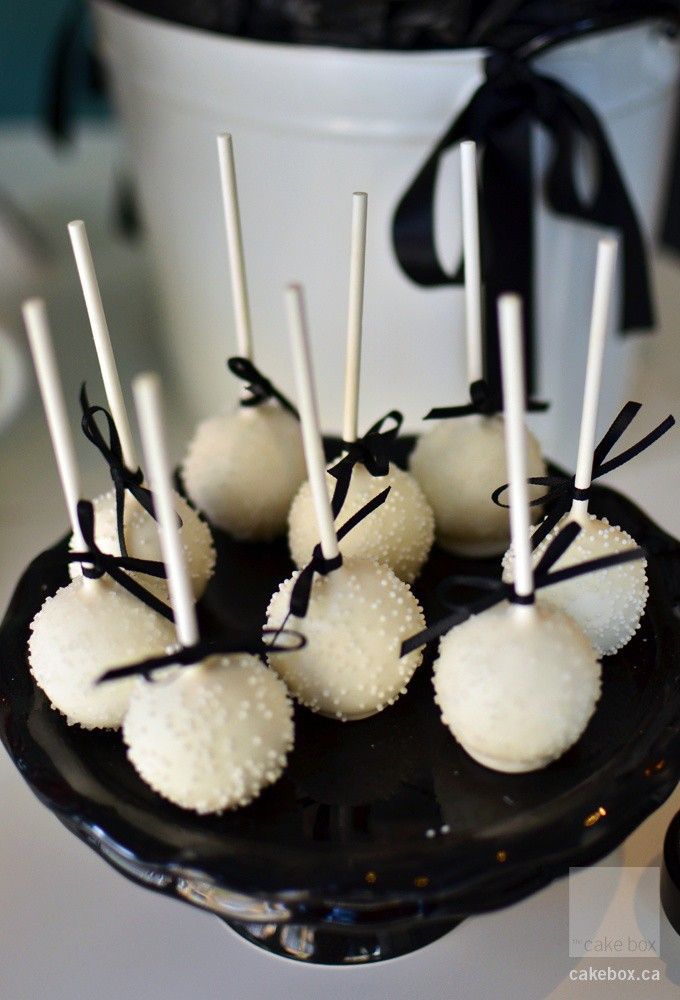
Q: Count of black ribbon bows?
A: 10